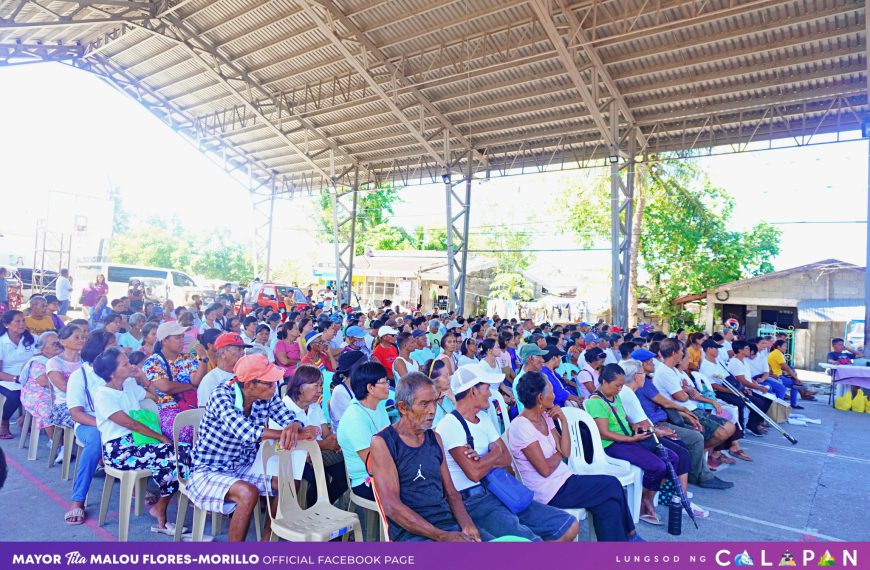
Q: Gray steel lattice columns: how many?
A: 4